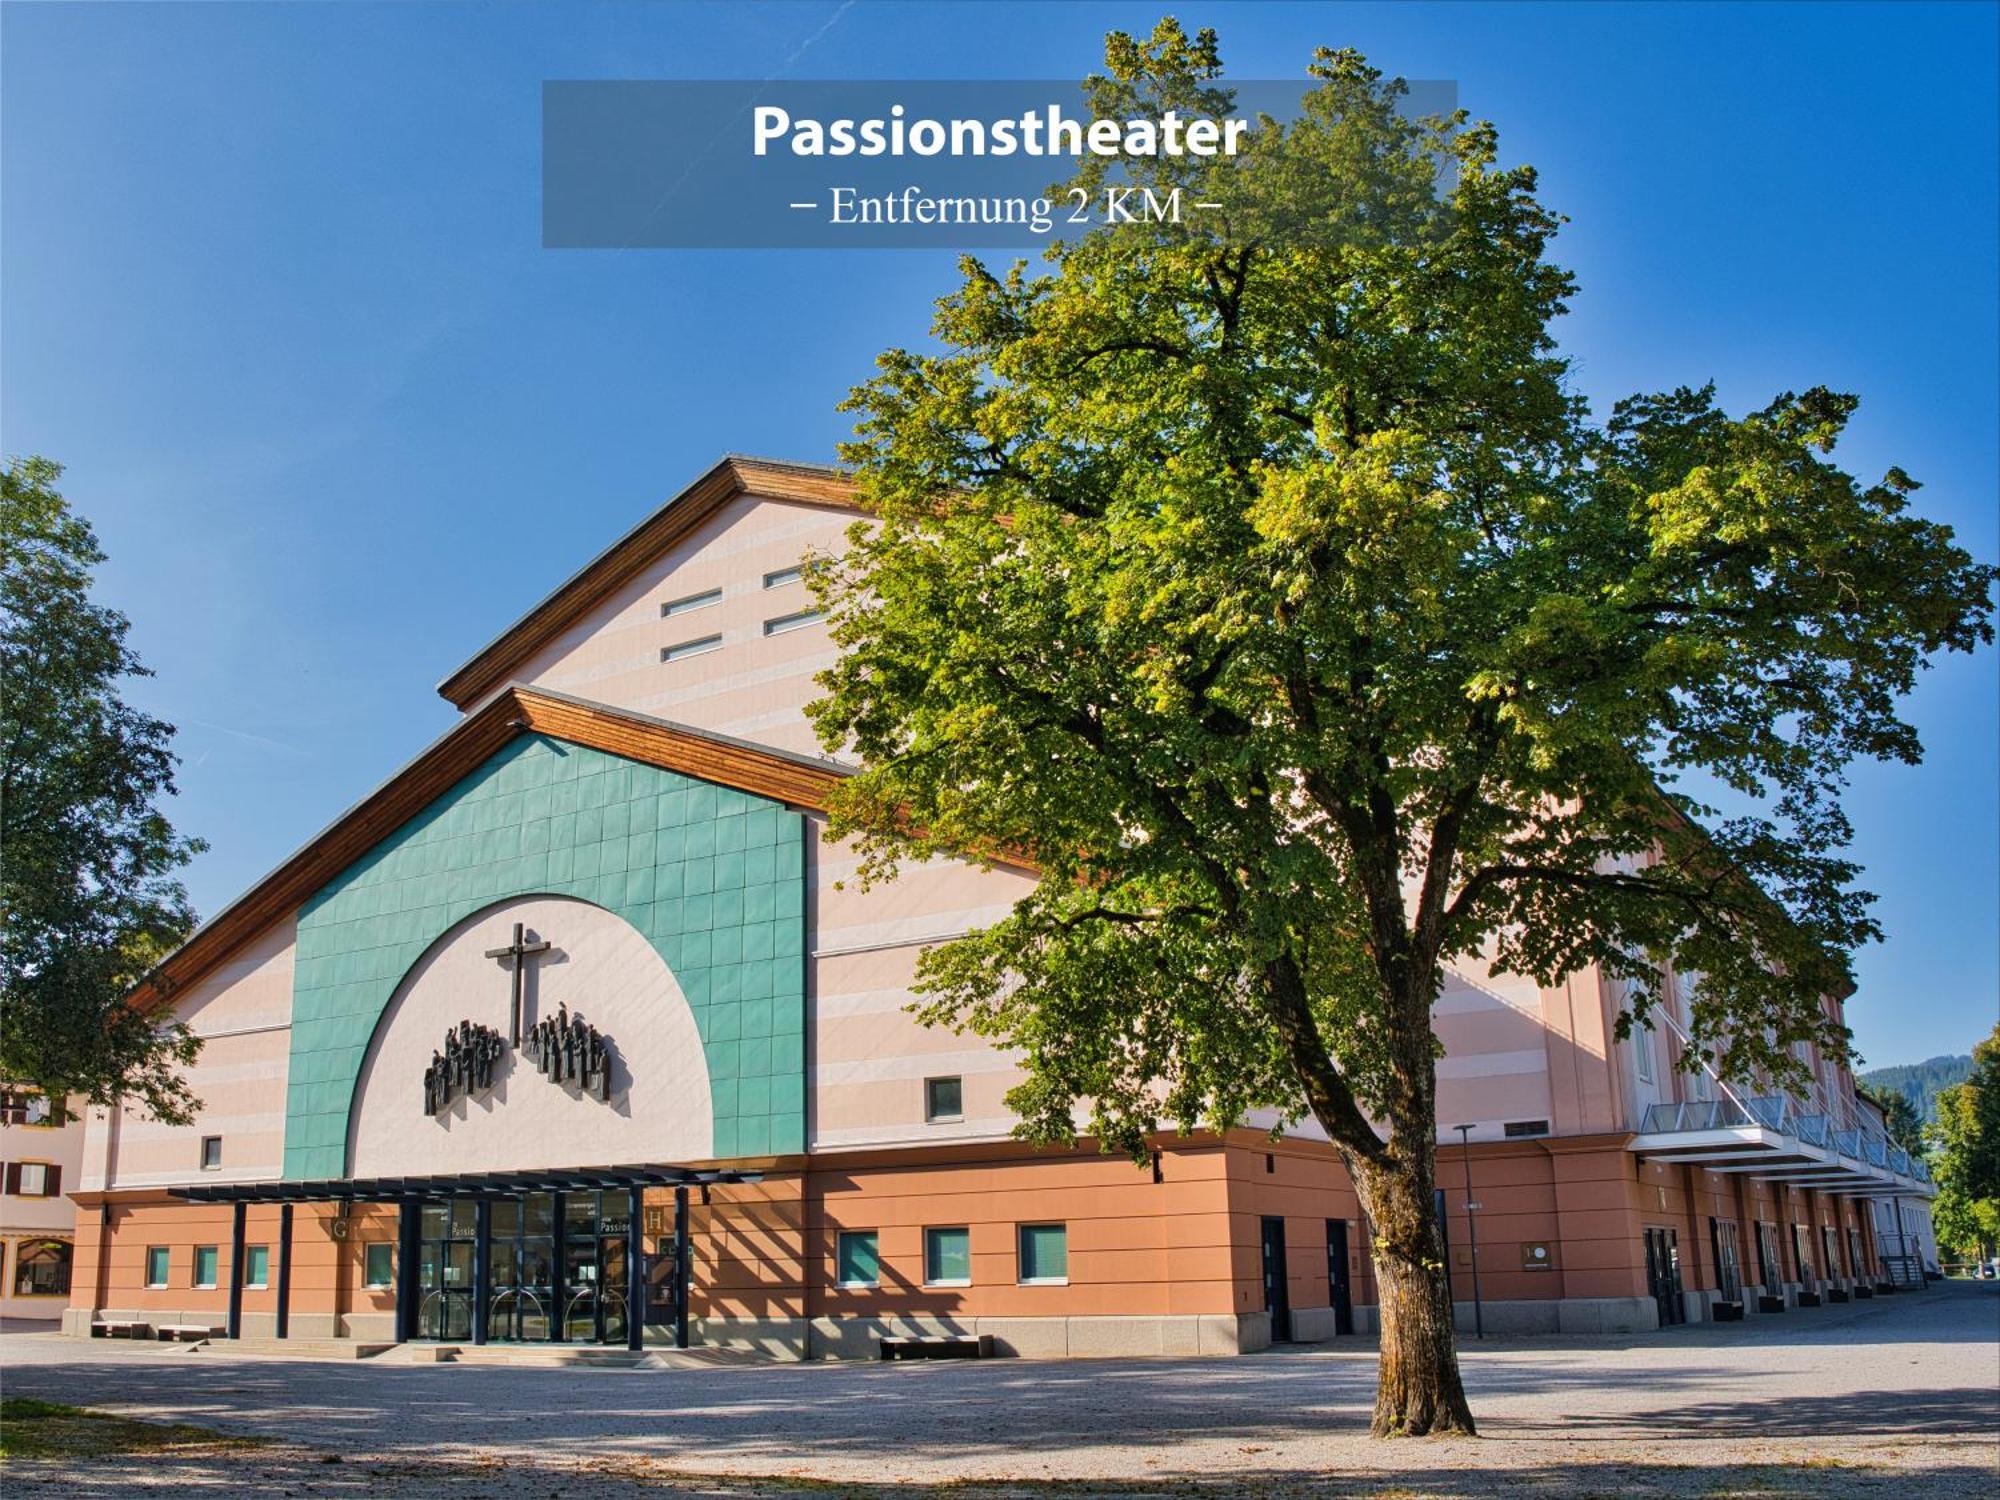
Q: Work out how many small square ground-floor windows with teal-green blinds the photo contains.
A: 7